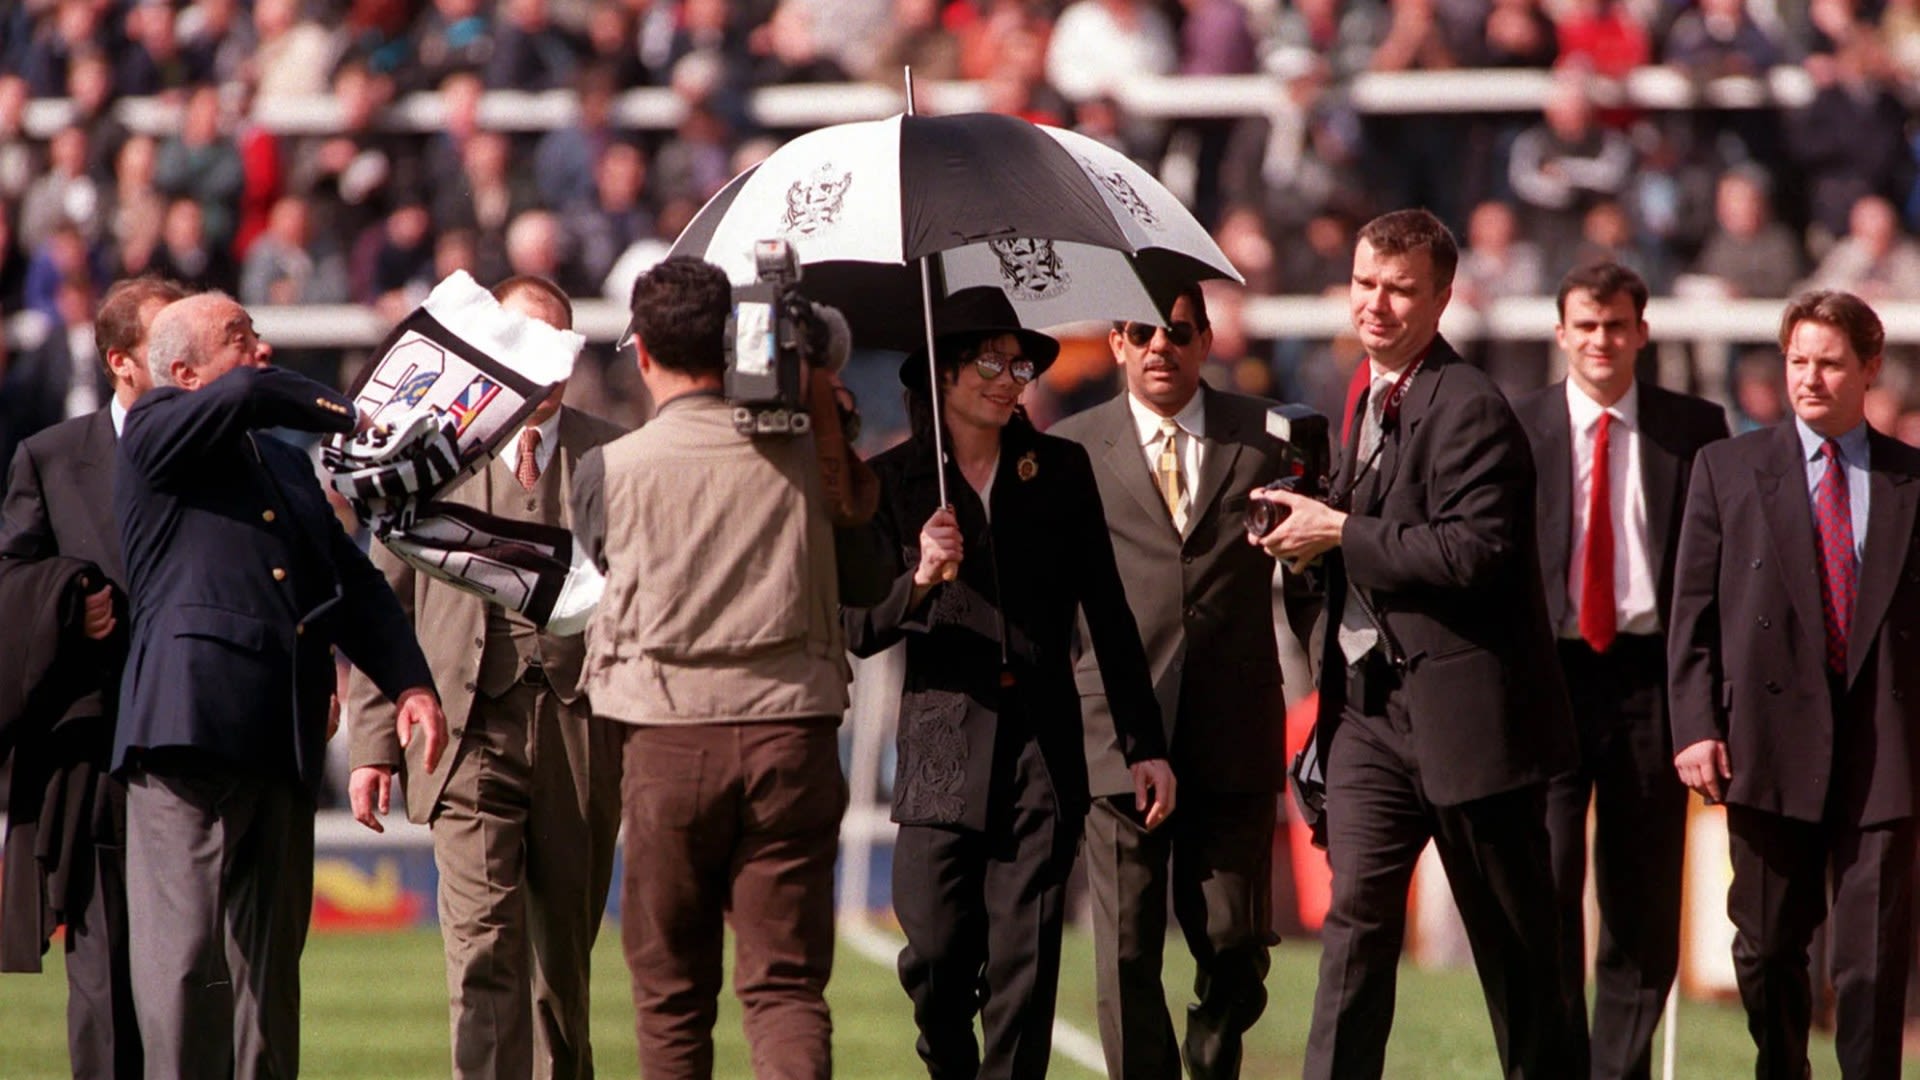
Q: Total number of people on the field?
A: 9